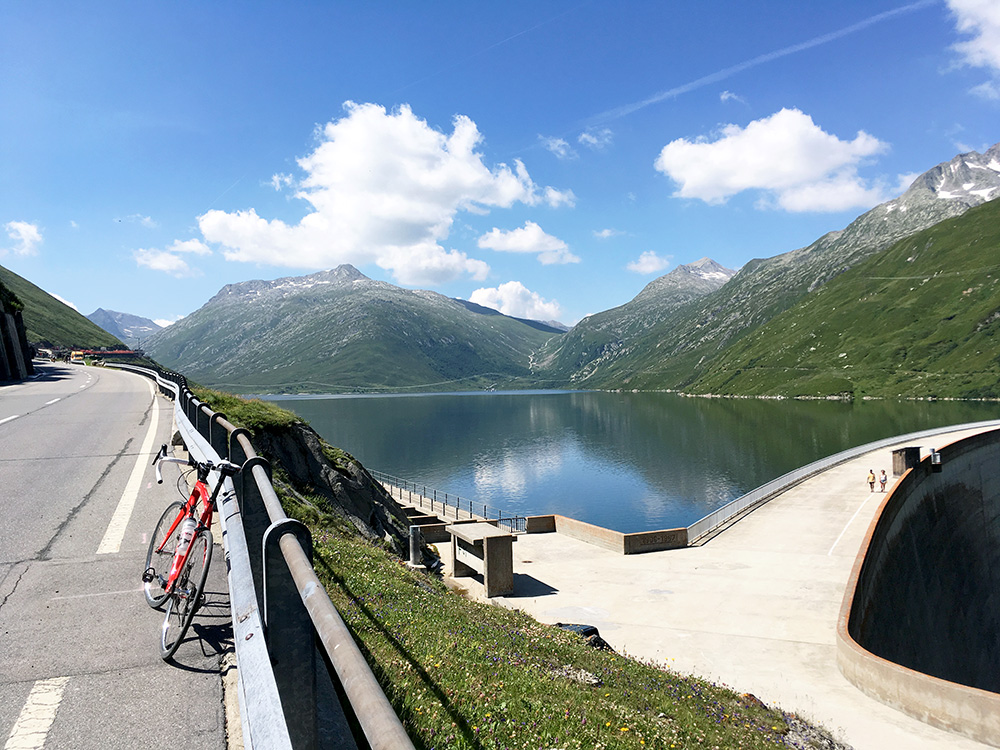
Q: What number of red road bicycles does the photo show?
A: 1